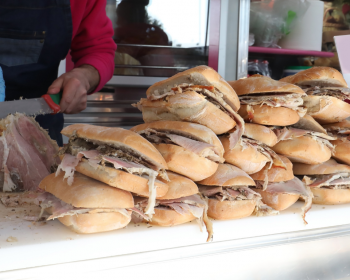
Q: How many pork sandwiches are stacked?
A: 13